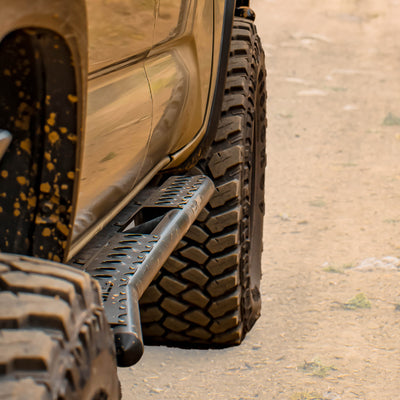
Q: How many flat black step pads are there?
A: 2